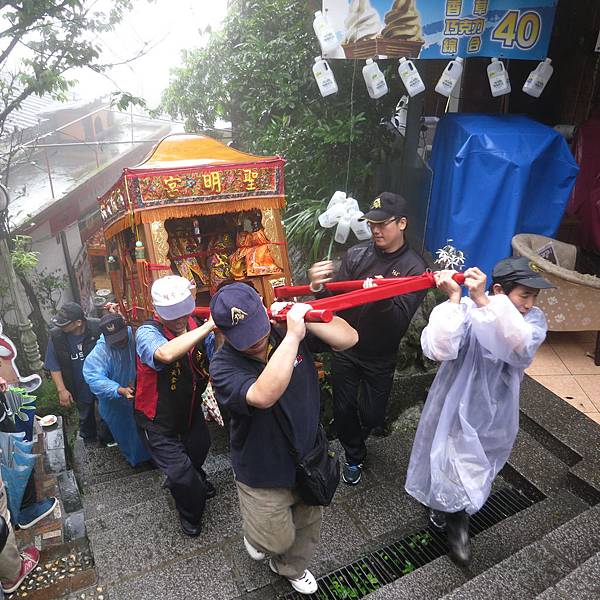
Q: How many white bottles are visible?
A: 12